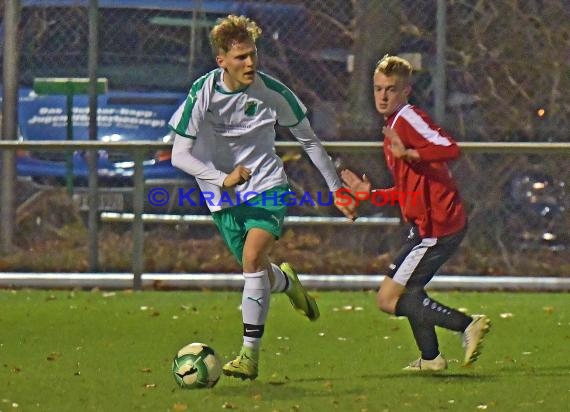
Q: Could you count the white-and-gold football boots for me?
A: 2